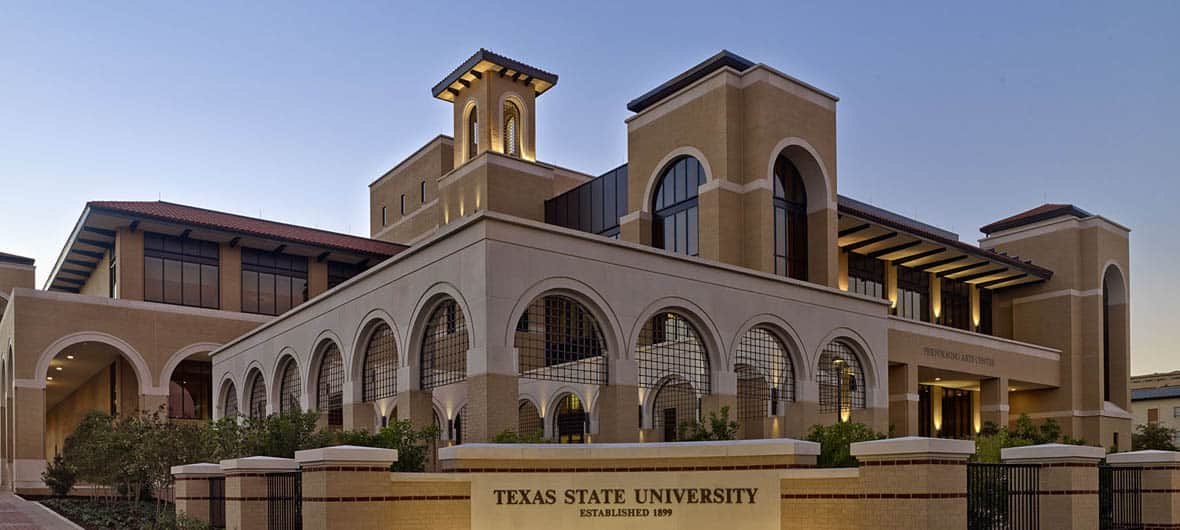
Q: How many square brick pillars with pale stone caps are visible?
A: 6